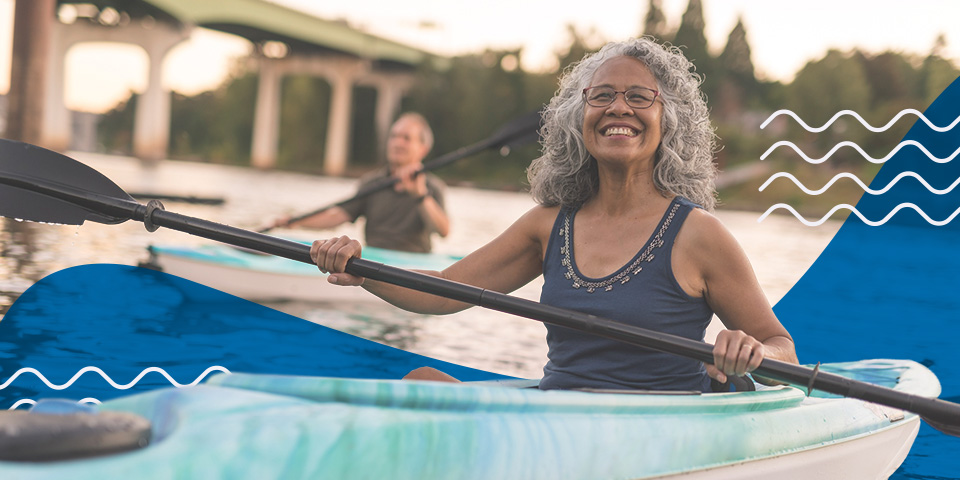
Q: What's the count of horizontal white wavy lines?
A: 6